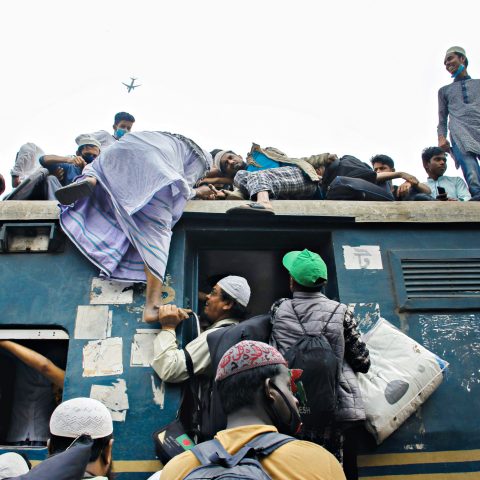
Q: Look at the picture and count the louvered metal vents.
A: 1